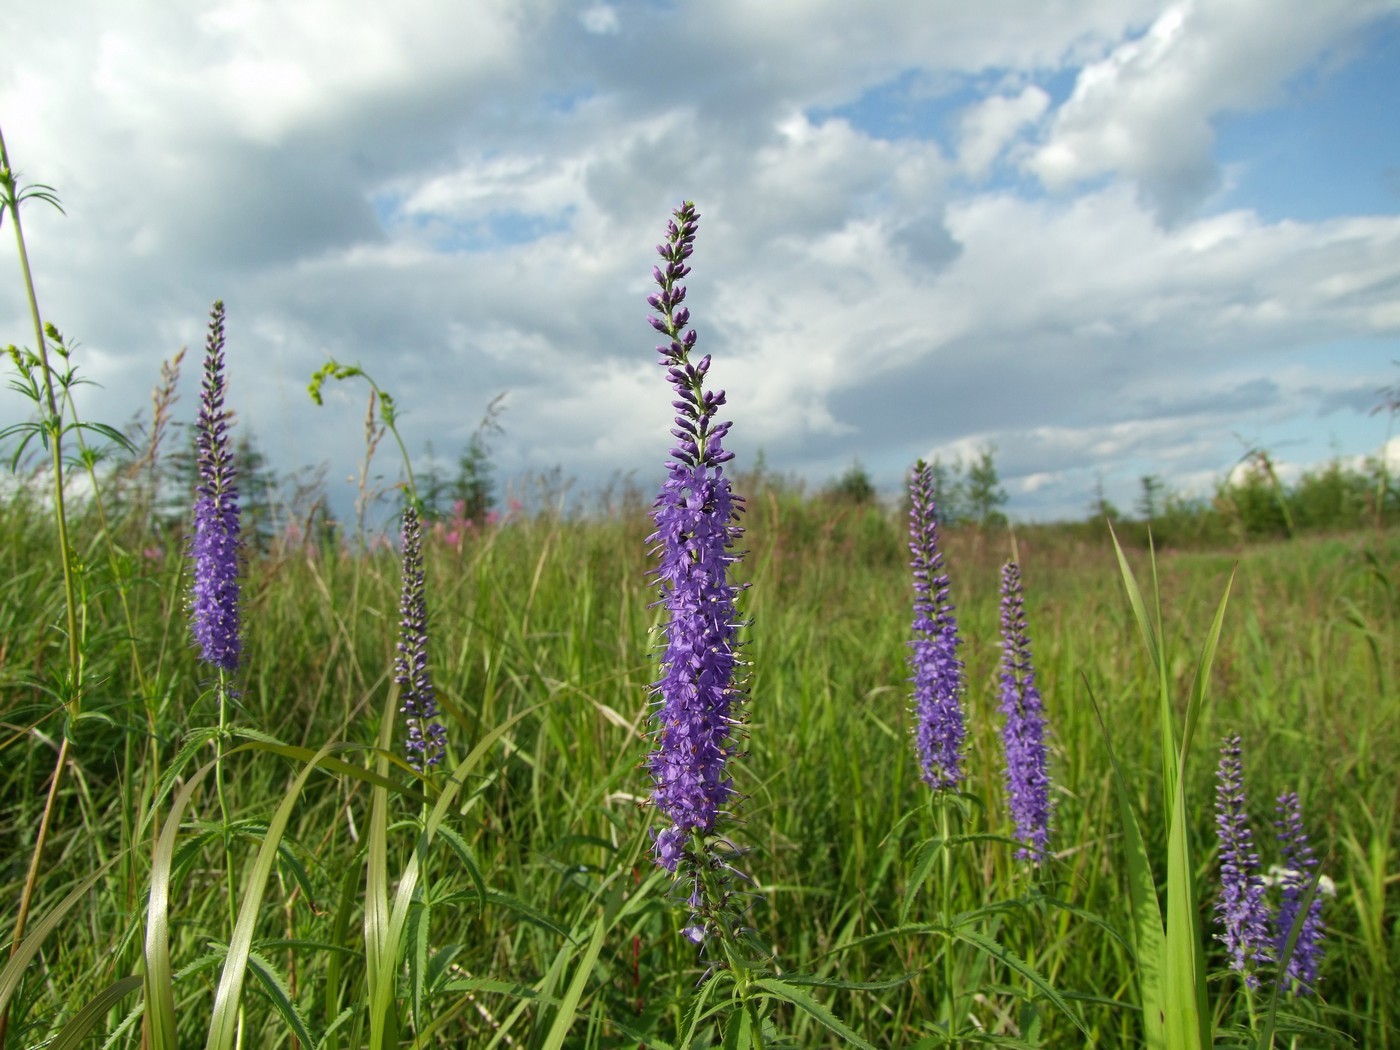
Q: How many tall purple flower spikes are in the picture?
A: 7